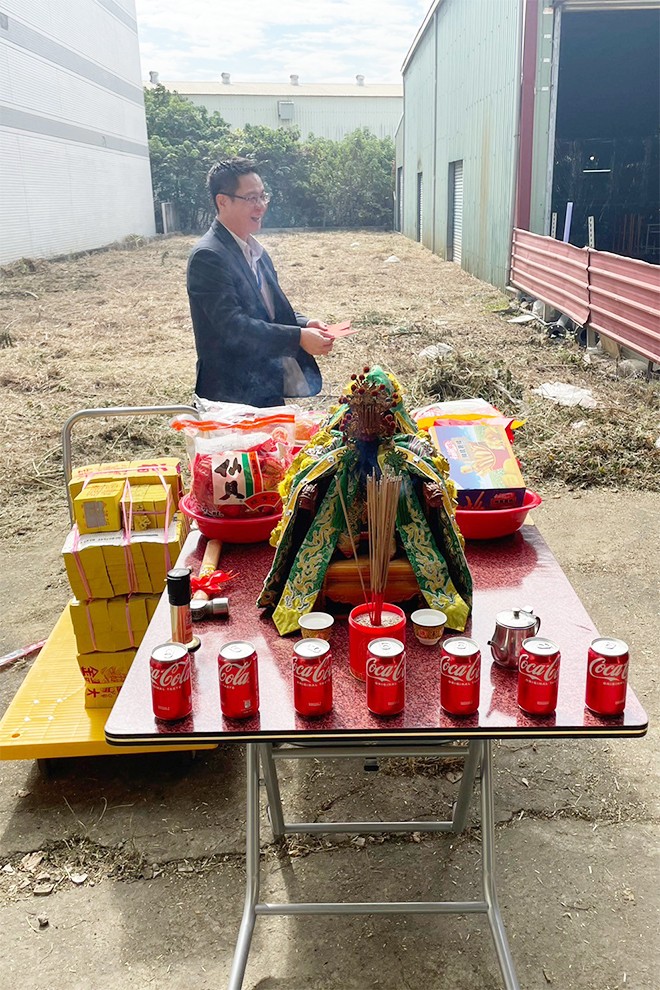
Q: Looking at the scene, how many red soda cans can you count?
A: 7